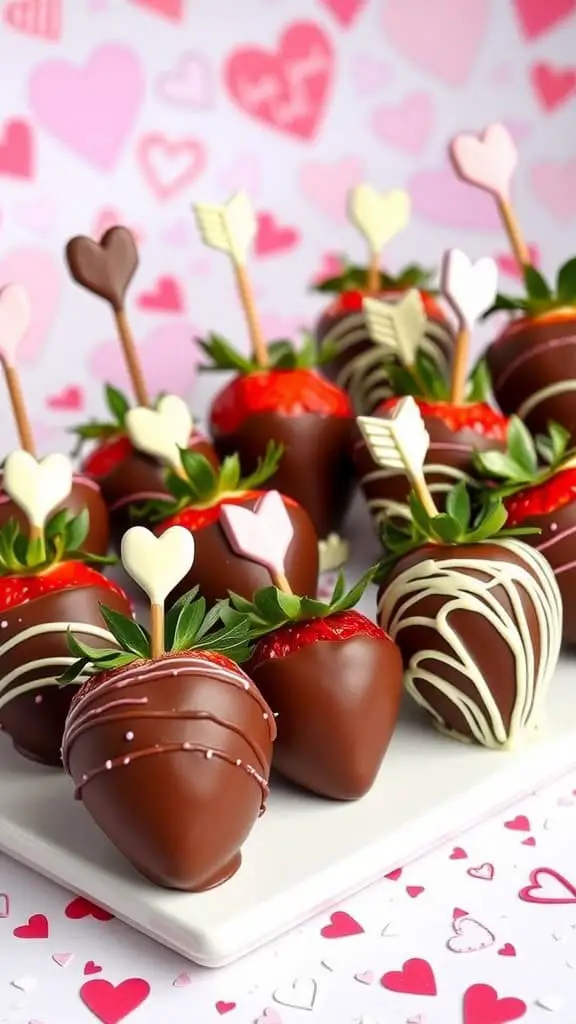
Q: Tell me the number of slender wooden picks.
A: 12